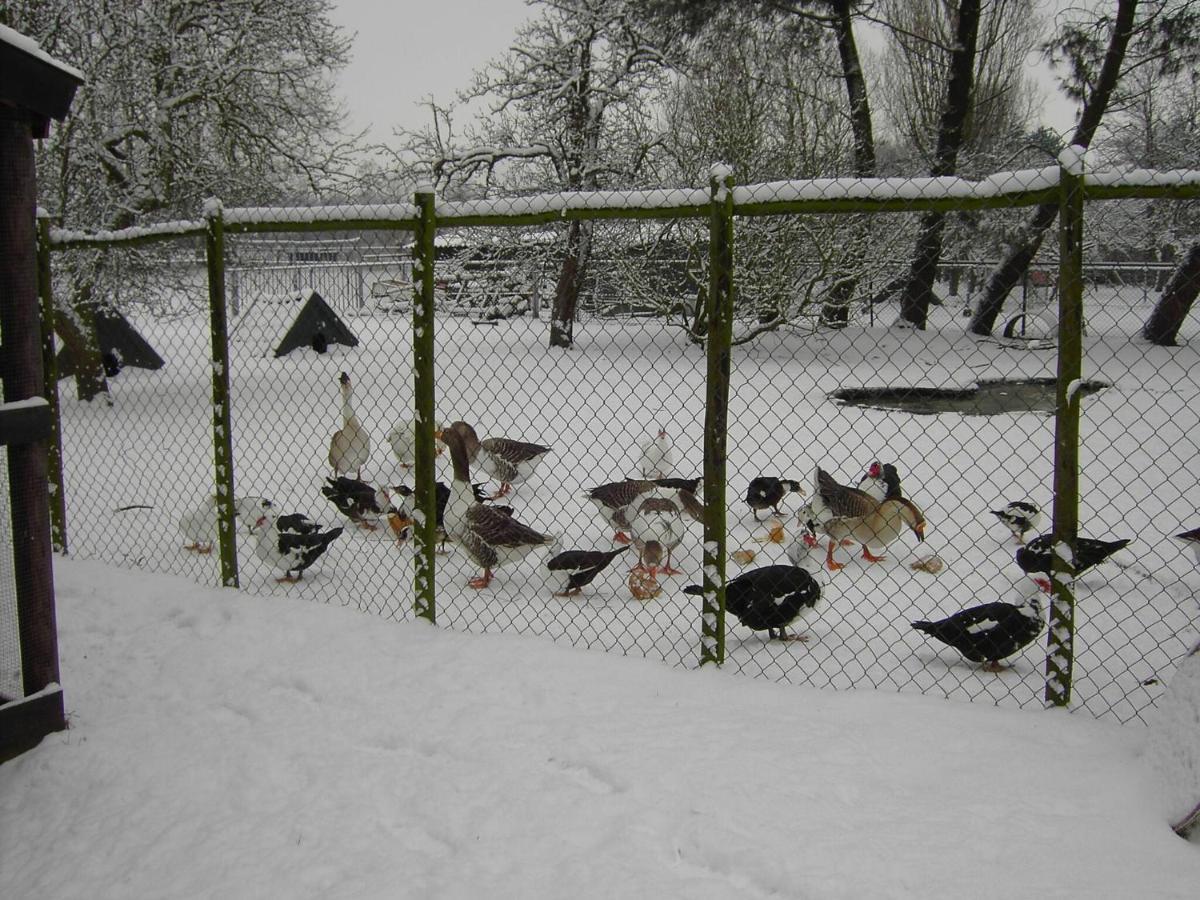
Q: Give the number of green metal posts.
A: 5